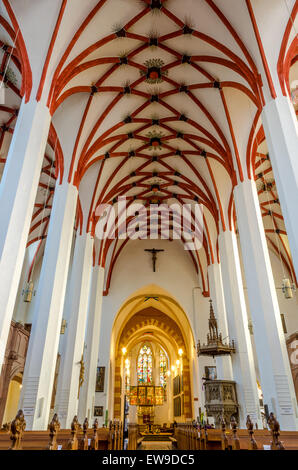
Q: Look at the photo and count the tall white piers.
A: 8